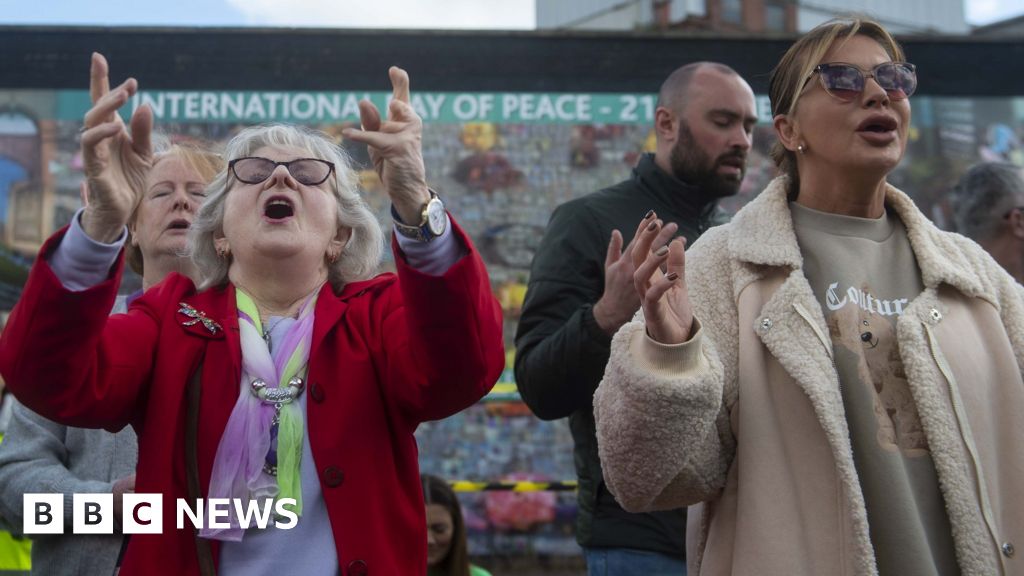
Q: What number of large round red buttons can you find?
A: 3